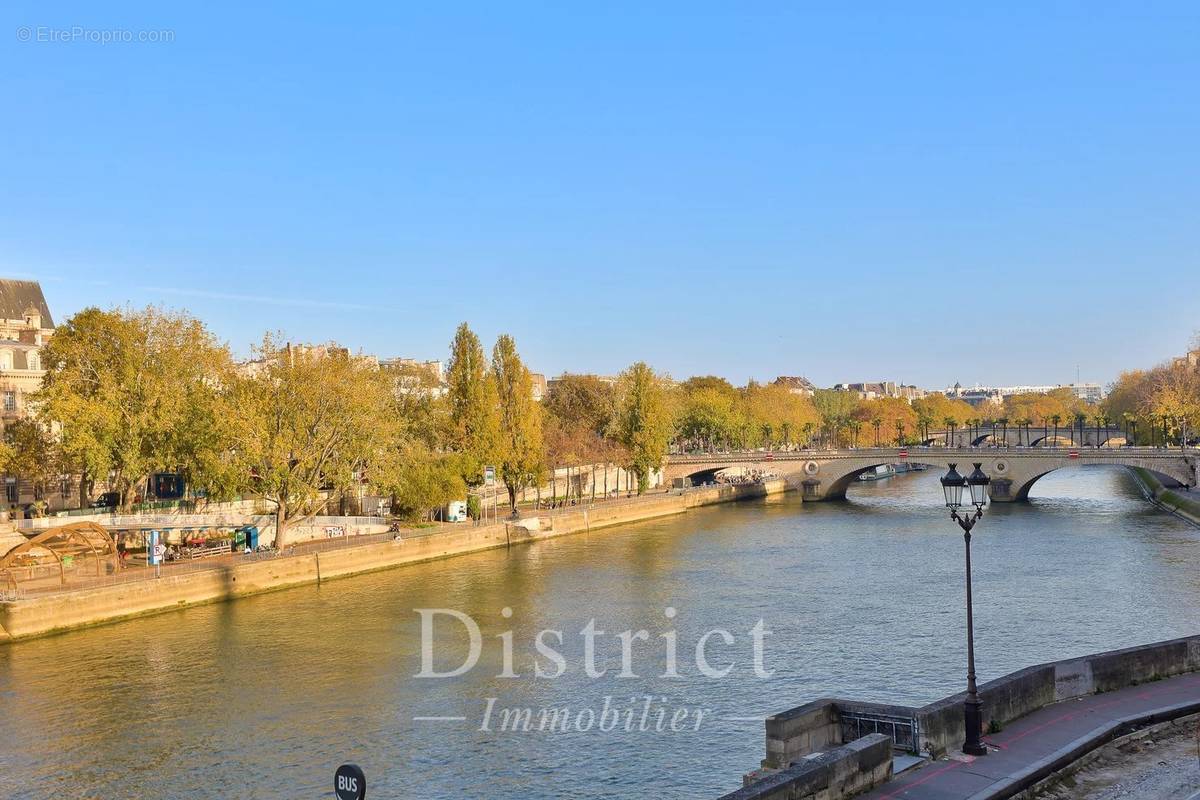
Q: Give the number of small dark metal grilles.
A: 1